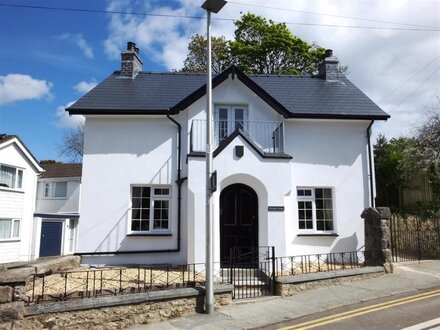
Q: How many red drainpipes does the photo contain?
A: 0